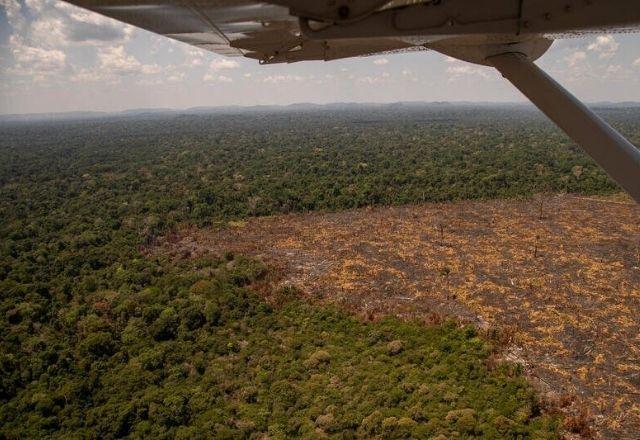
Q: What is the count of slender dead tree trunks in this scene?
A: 3